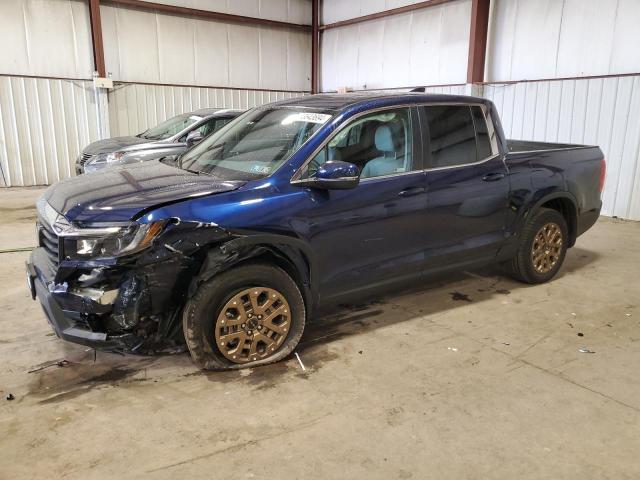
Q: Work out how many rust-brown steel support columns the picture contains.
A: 3